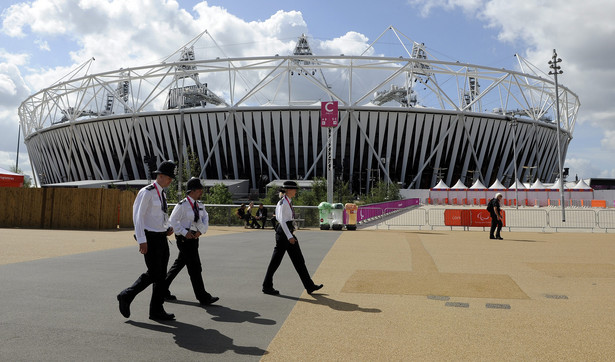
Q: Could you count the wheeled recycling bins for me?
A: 3